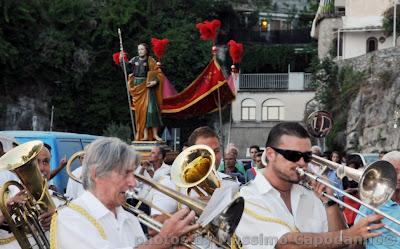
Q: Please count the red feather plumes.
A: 4